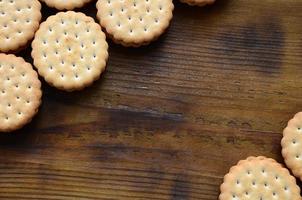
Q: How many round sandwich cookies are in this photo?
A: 8